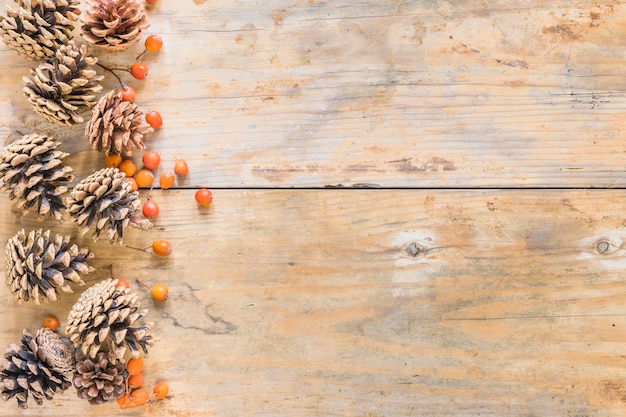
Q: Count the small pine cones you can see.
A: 10